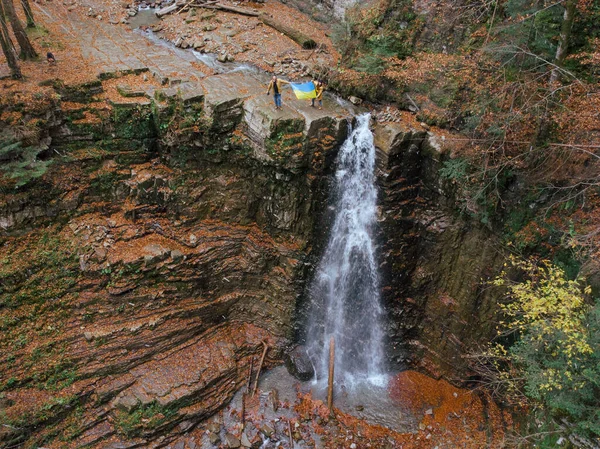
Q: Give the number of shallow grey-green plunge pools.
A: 1